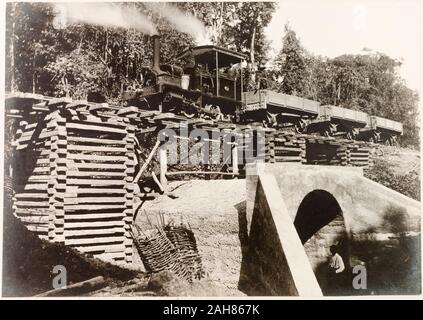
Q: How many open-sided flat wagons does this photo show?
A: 3